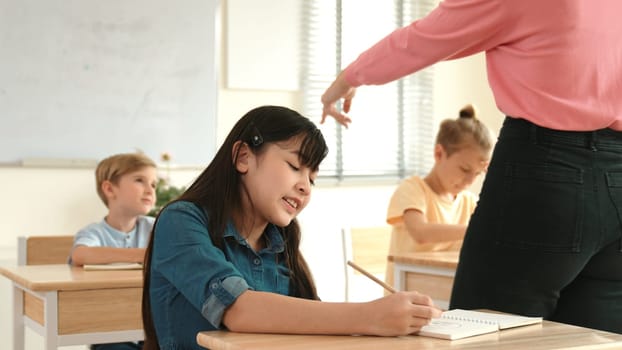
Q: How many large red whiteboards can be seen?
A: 0